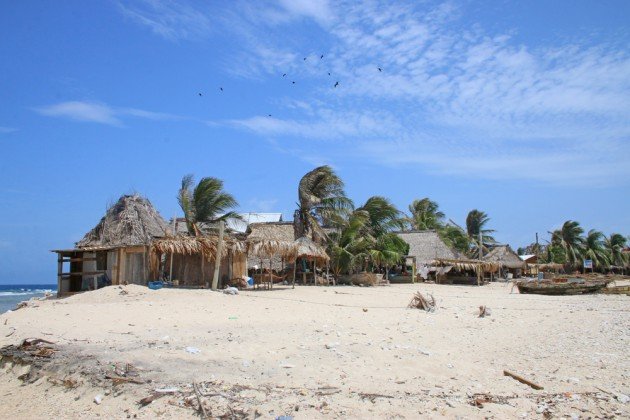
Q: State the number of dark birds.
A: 10